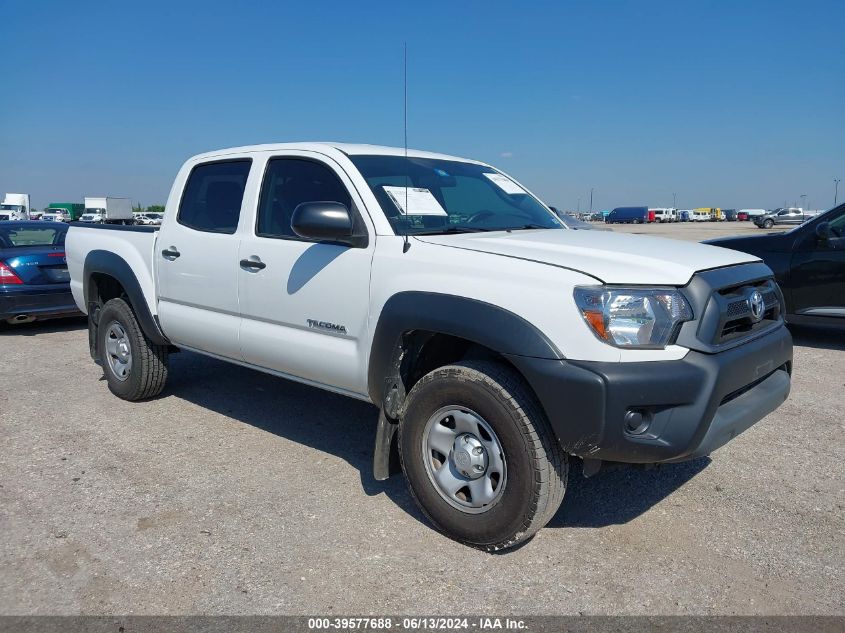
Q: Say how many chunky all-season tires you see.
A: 2